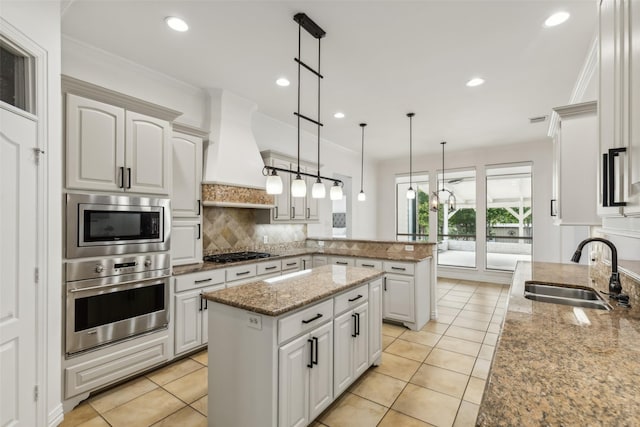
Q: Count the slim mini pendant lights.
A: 2